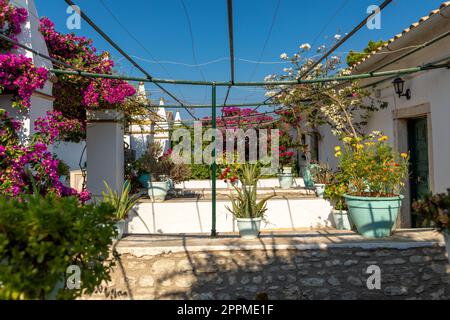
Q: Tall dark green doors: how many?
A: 1